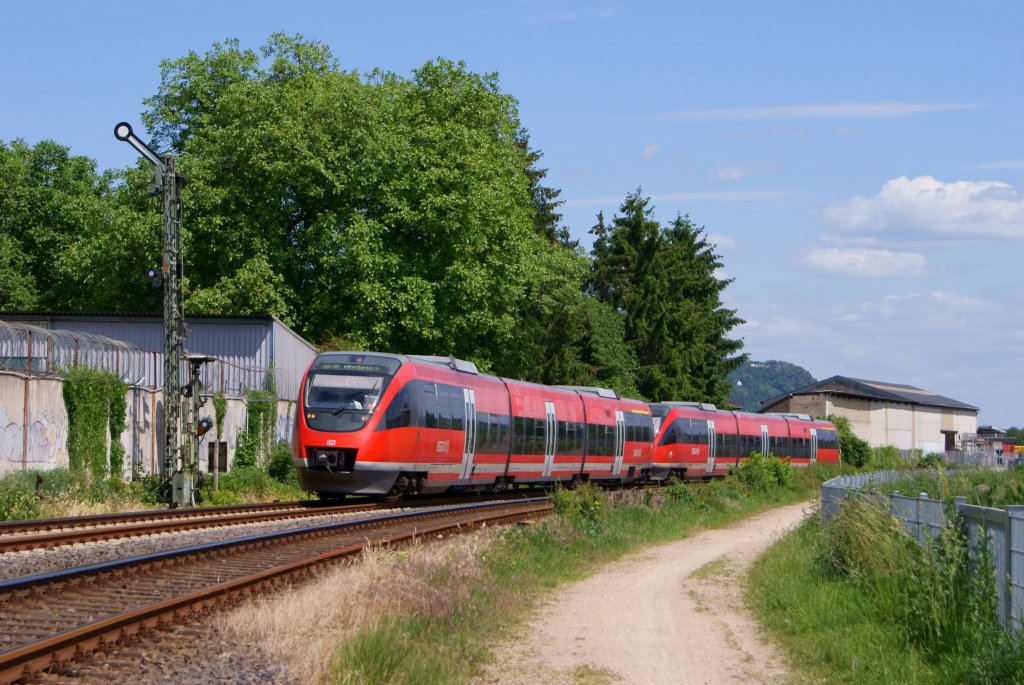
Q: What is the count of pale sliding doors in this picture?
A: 6